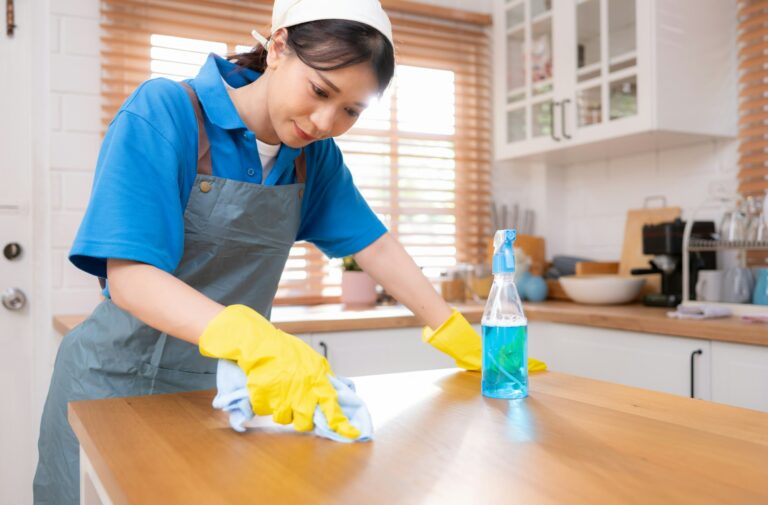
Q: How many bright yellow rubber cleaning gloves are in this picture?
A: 2